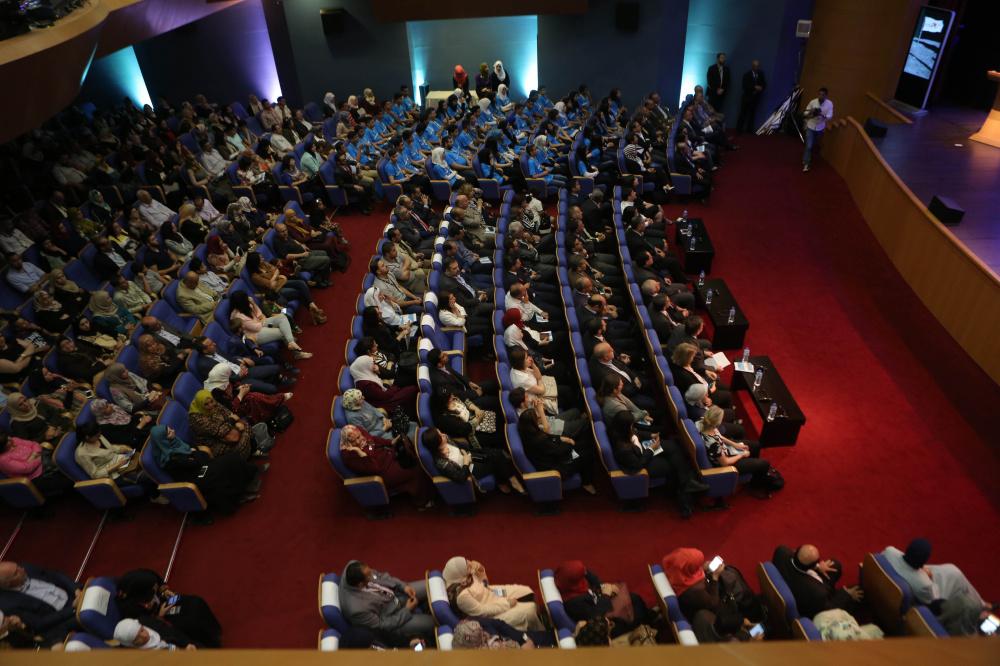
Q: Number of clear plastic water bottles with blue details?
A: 9